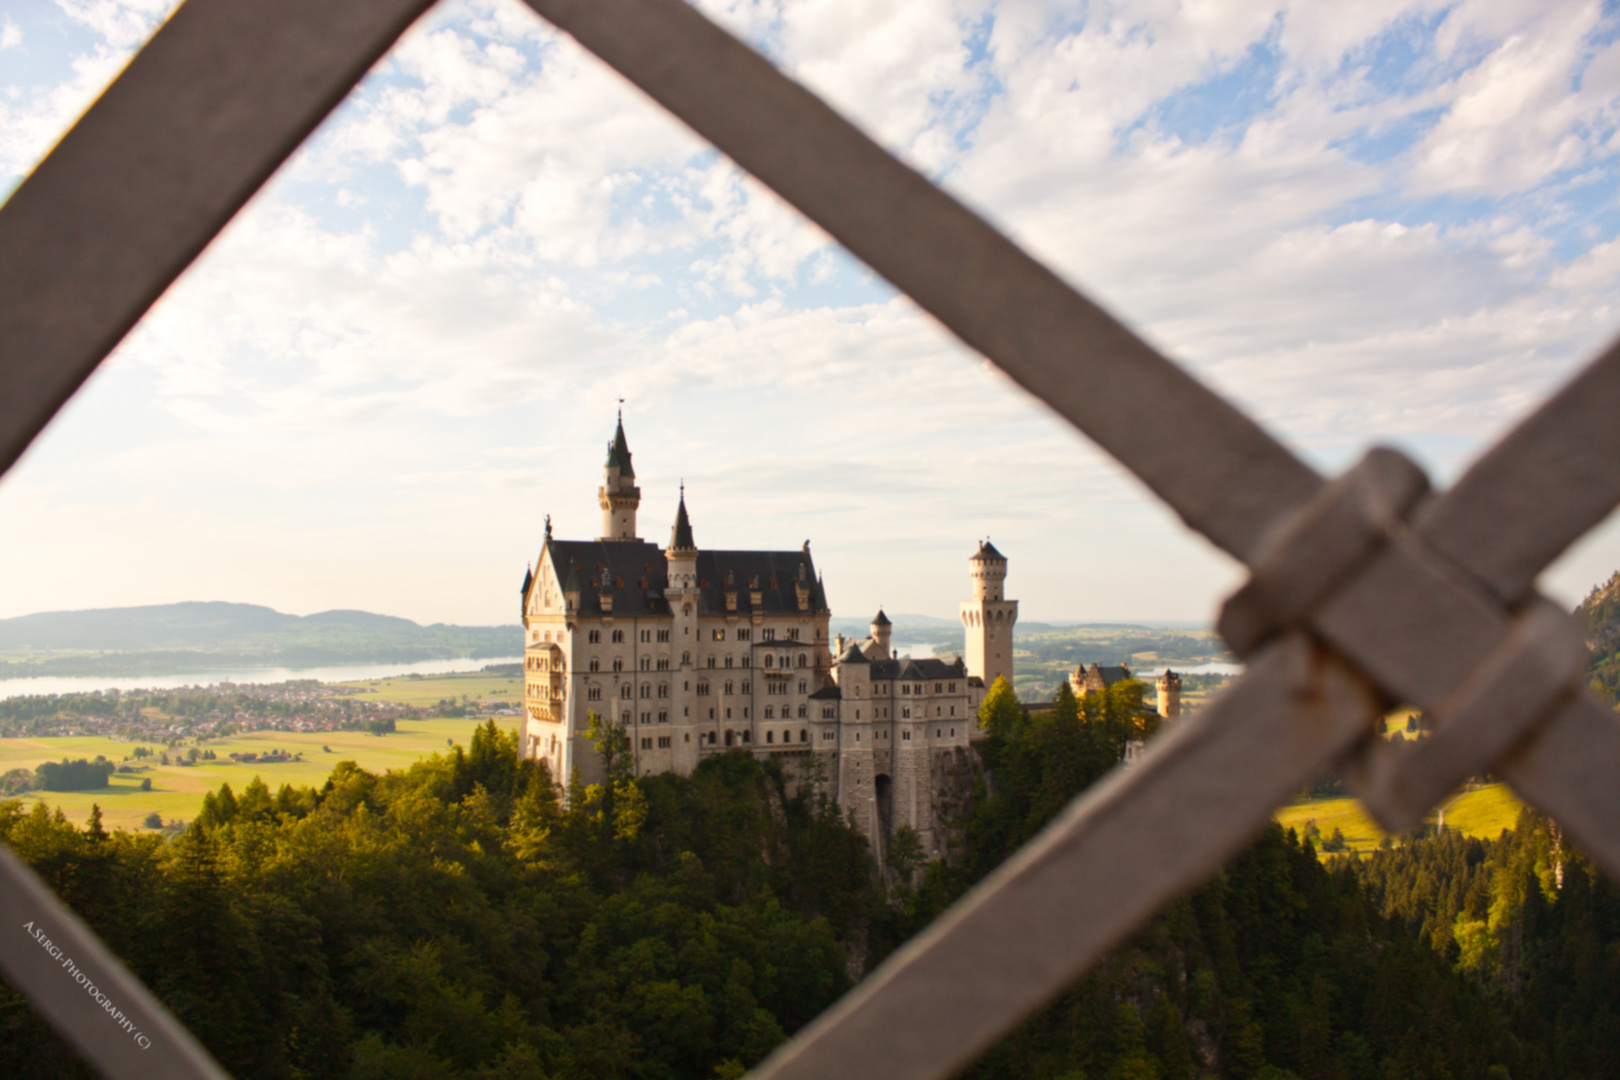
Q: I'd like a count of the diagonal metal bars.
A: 4